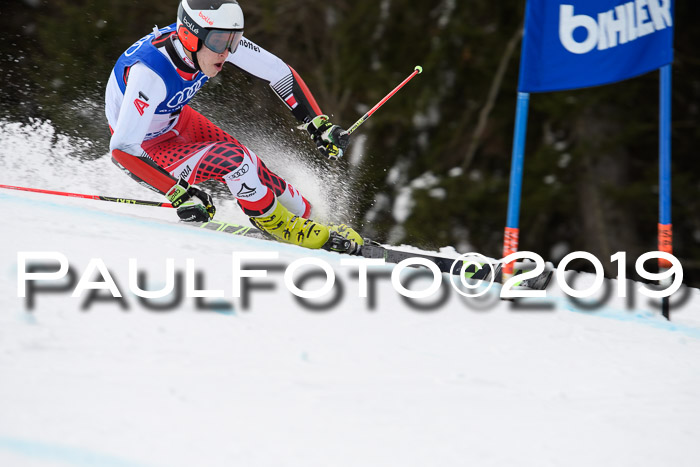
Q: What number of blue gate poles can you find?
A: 2